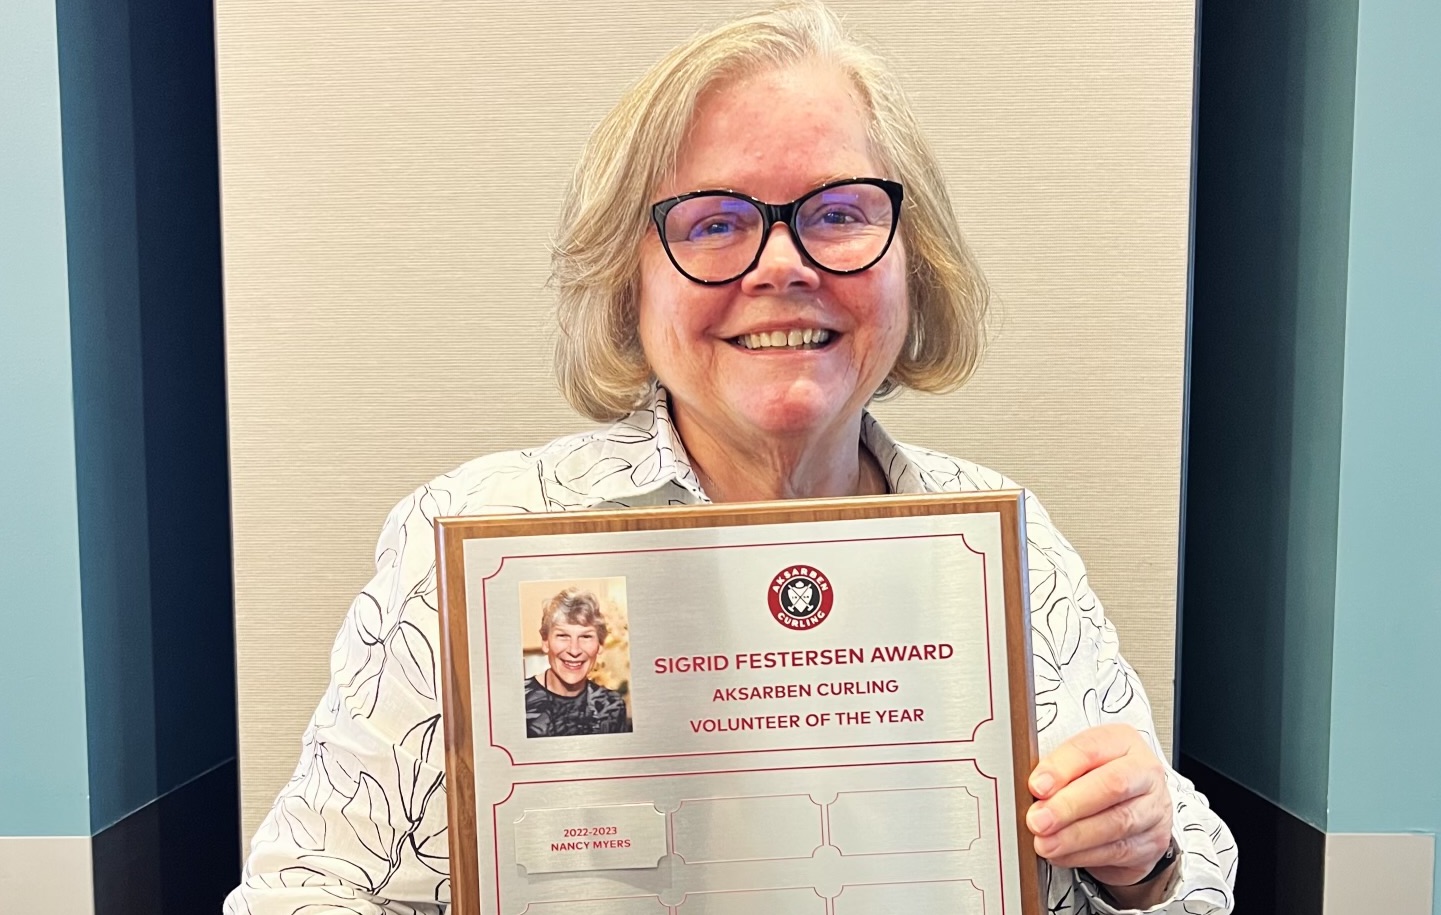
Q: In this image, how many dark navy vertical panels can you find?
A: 2